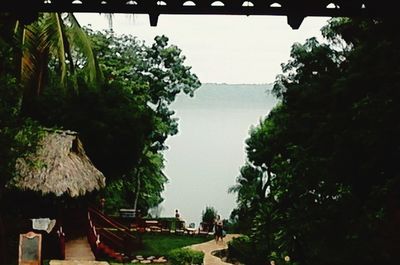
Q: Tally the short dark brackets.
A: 2